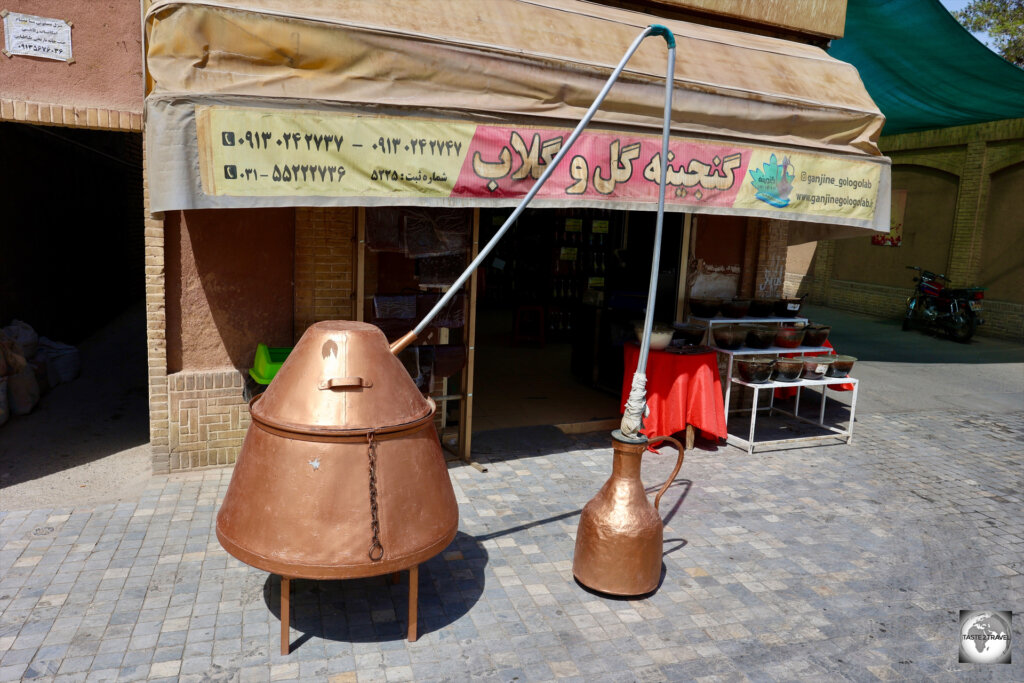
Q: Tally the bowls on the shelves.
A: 12